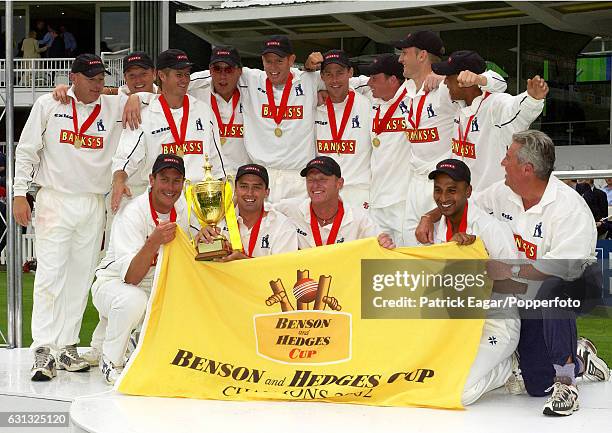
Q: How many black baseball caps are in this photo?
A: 13